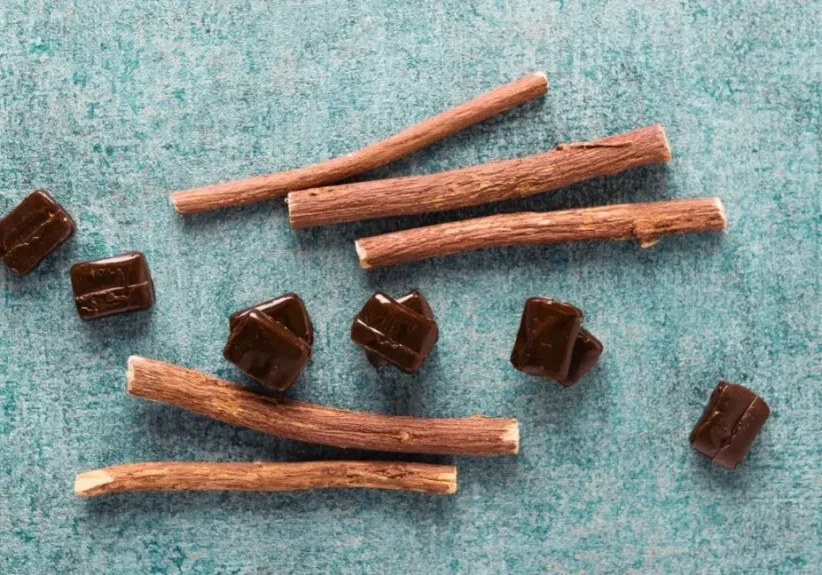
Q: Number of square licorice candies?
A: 9